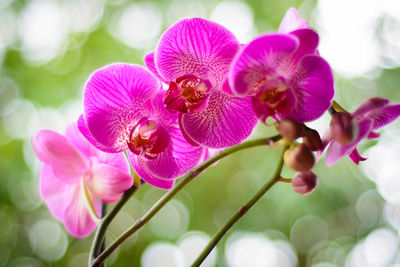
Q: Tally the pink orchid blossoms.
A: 5